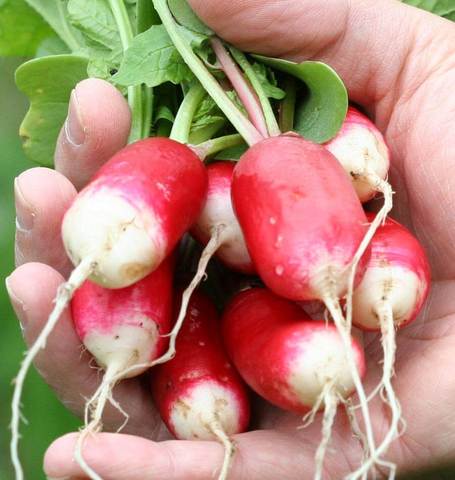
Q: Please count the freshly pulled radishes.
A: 8